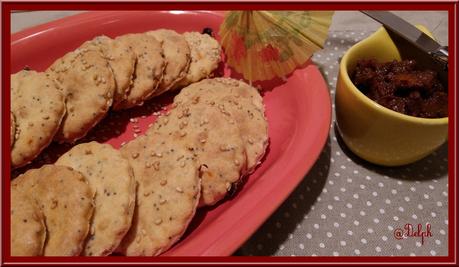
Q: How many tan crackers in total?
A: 13